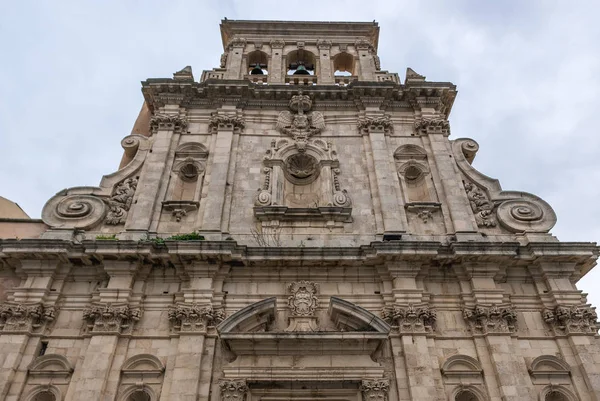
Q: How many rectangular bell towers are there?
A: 1